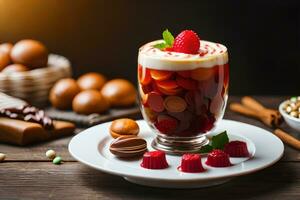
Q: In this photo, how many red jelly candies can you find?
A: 4